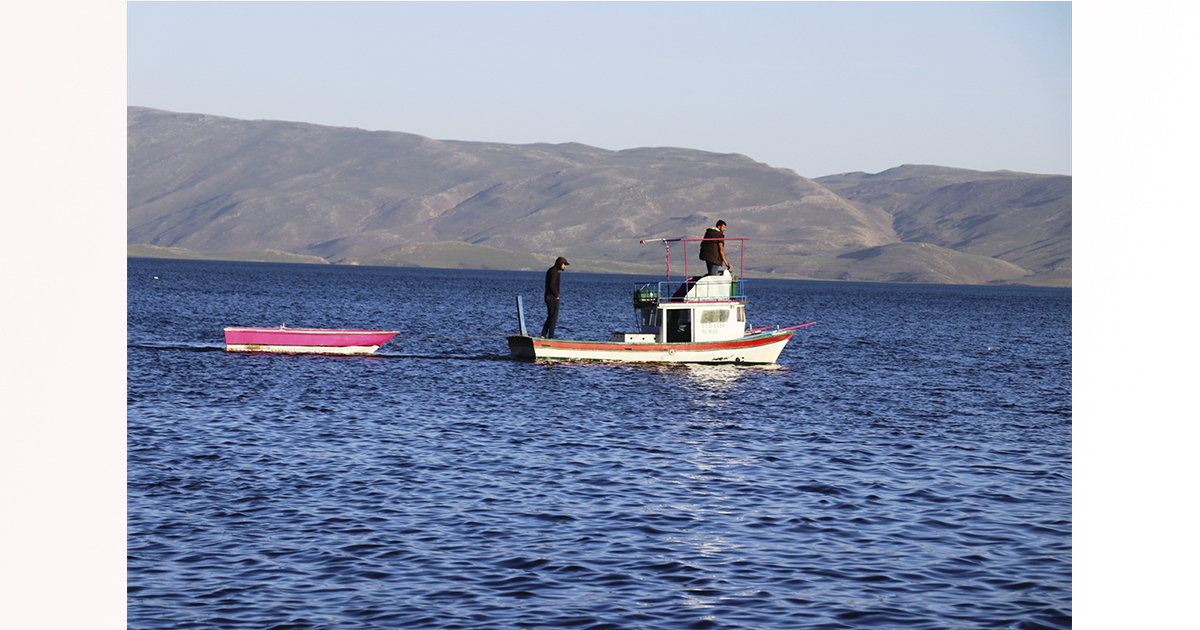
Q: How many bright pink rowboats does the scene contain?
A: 1